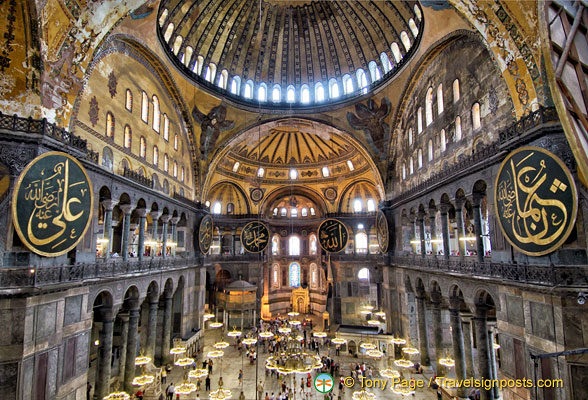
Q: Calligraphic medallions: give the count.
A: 6